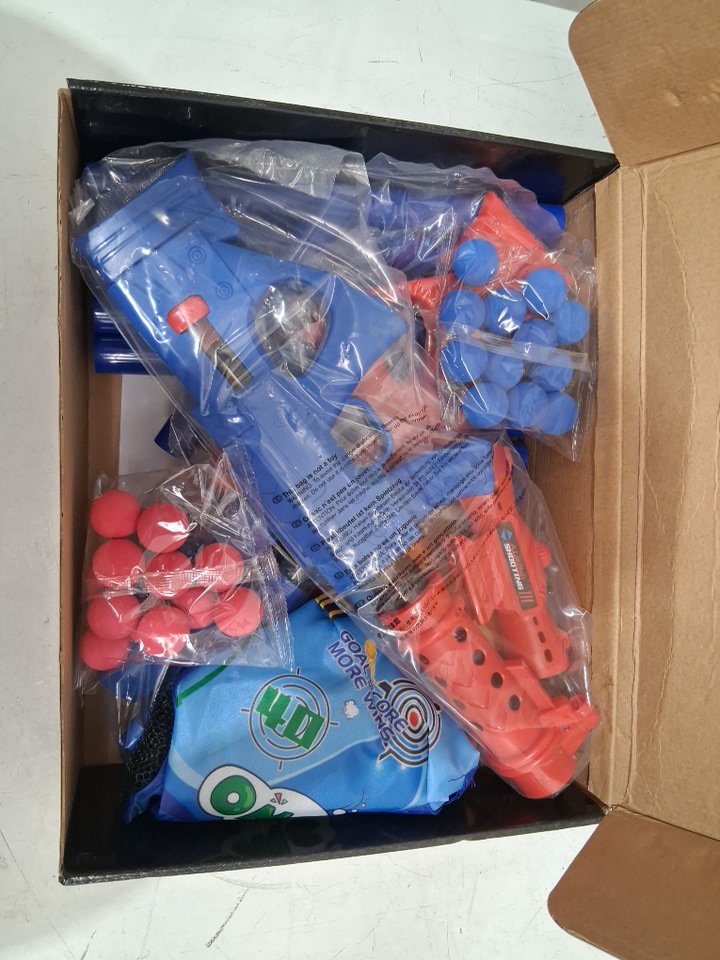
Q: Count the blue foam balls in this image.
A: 12